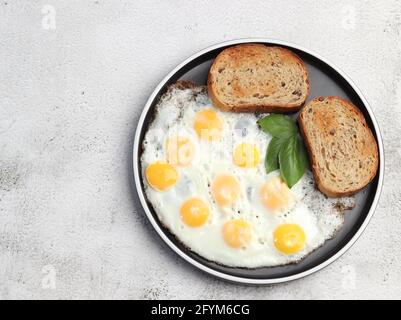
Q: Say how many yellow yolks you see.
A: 9